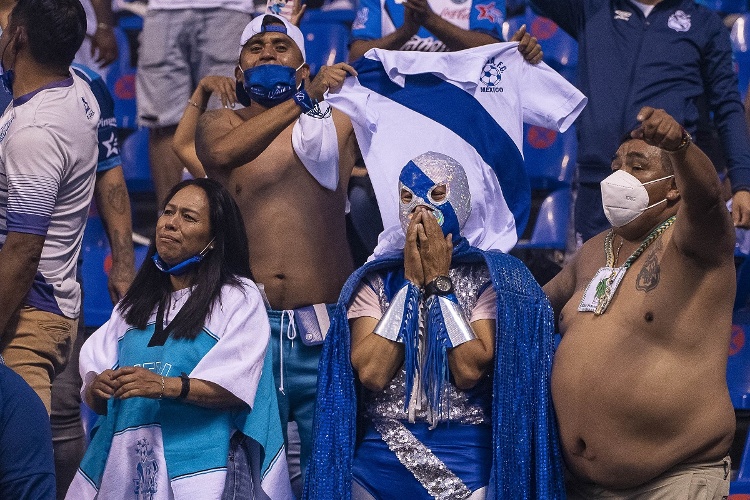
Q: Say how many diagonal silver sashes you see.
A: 1